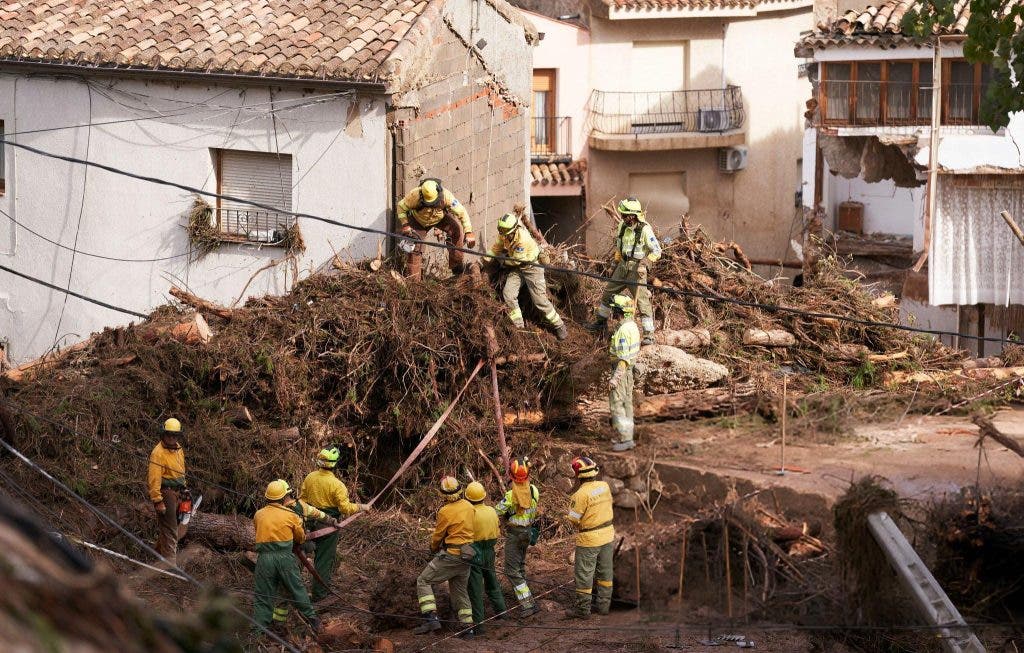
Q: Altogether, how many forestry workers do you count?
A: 12